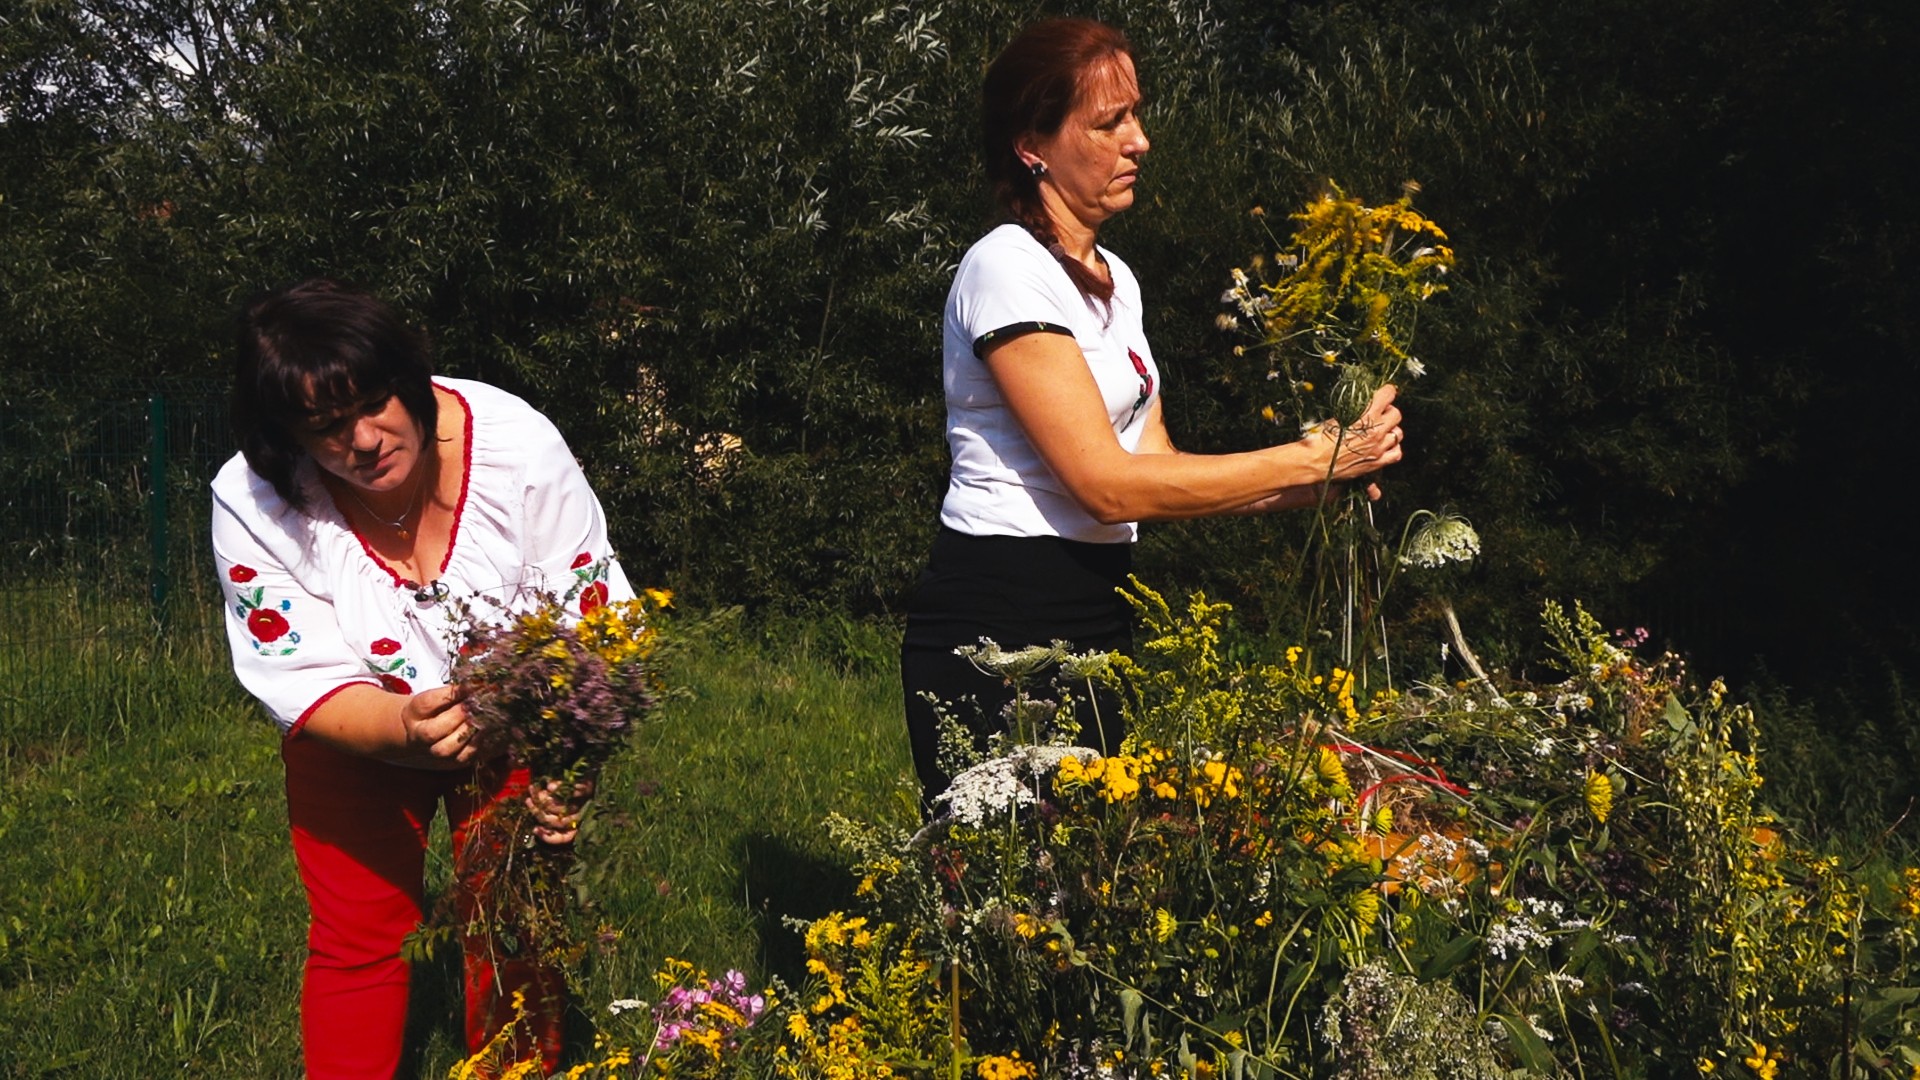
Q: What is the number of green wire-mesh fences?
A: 1